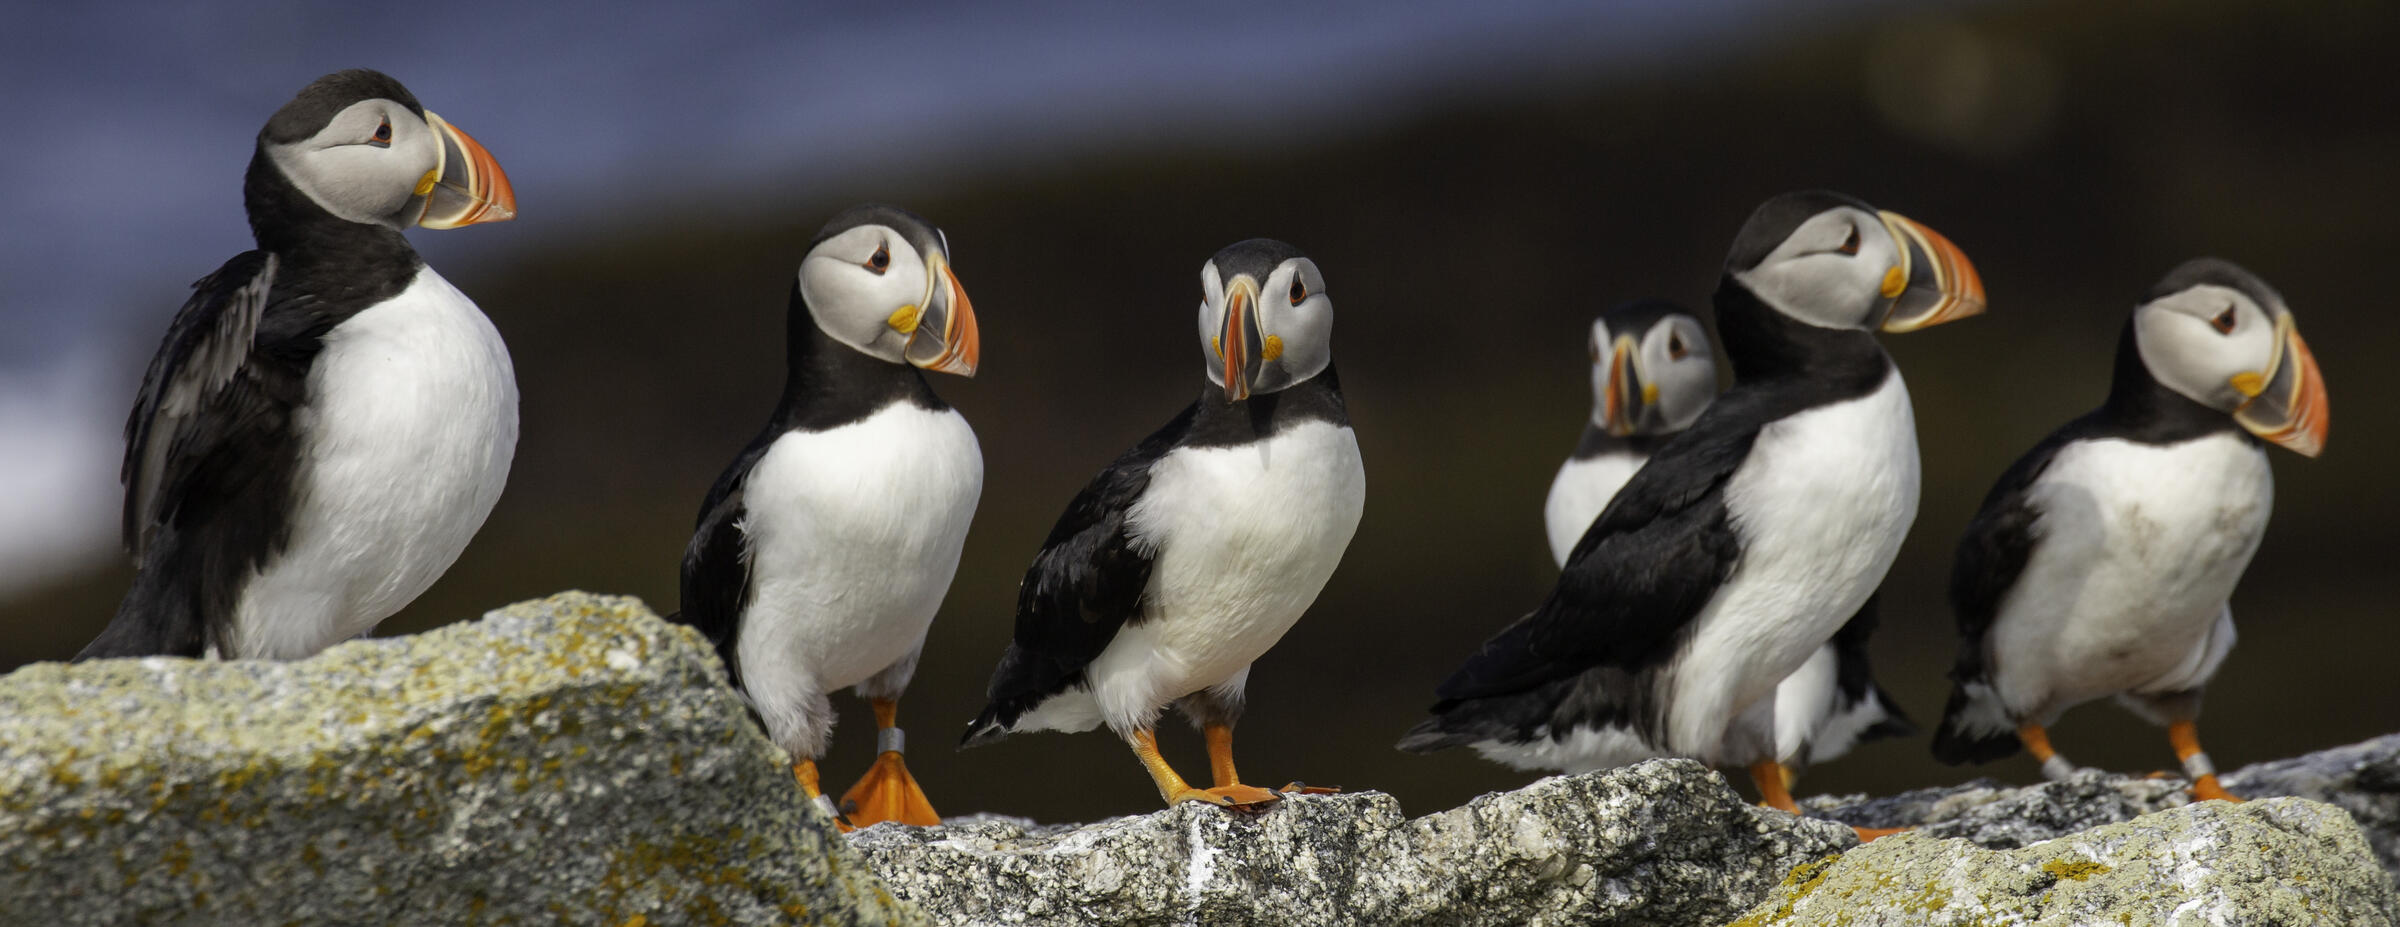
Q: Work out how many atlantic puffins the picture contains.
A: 6